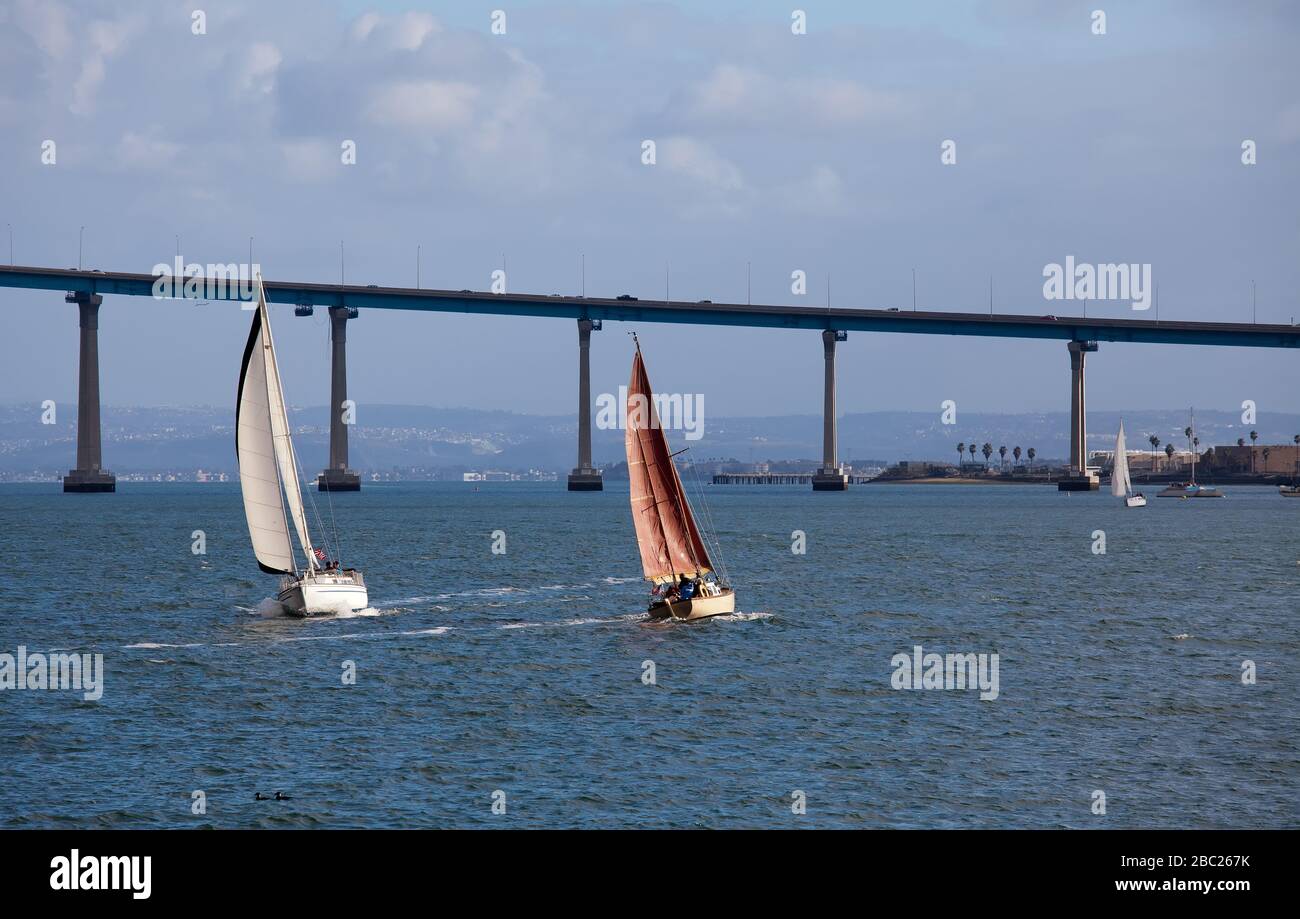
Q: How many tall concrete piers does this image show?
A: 5